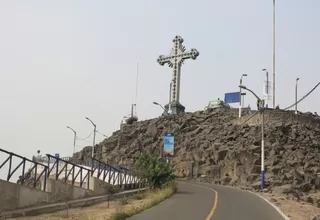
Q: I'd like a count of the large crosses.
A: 1